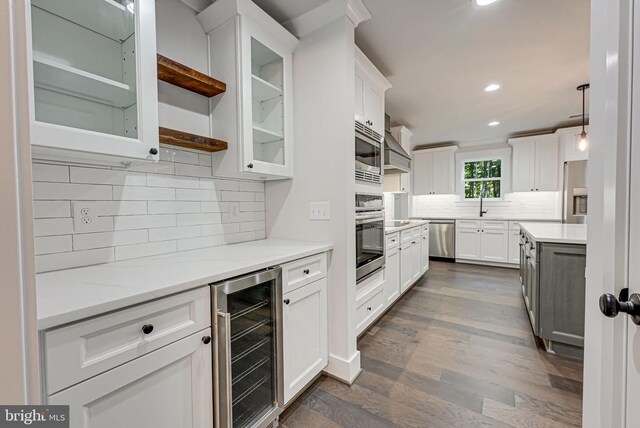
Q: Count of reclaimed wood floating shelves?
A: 2